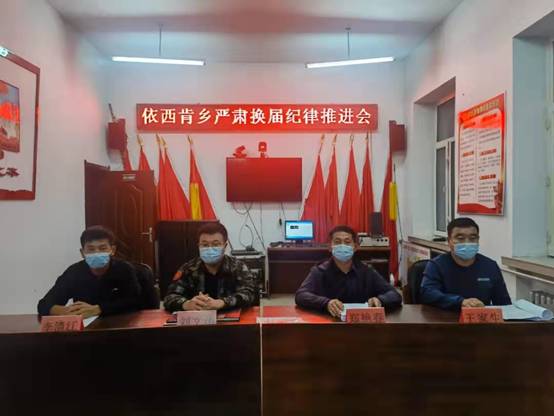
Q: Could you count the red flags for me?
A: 10